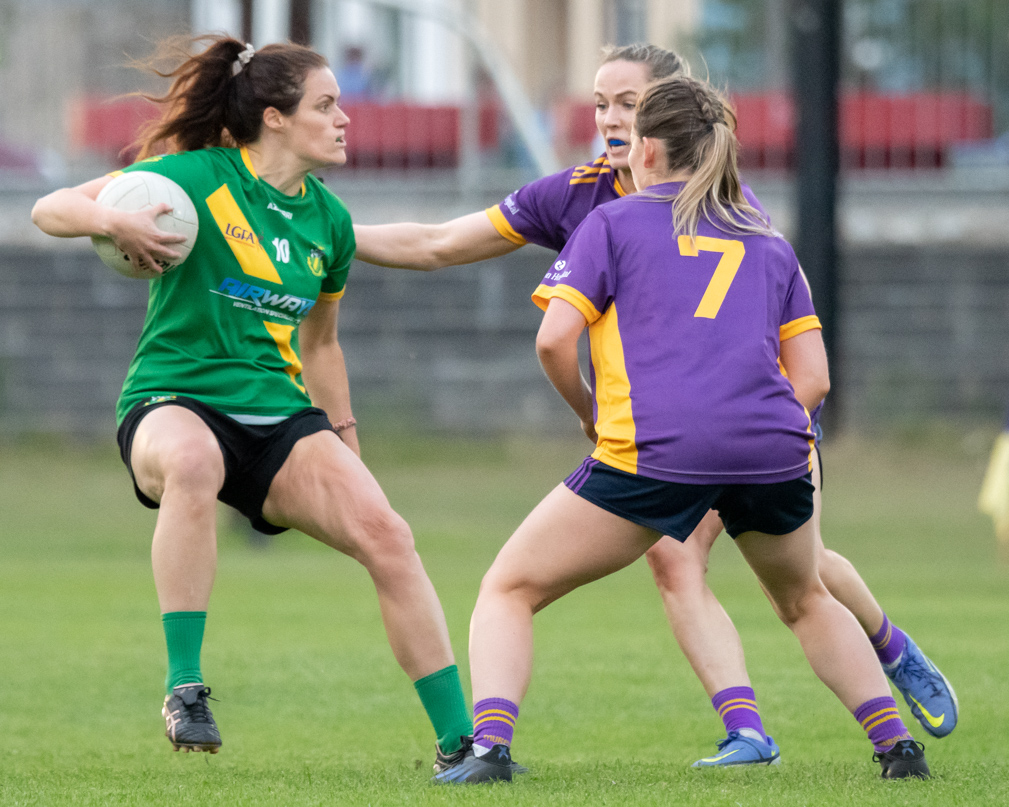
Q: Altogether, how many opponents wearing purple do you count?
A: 2